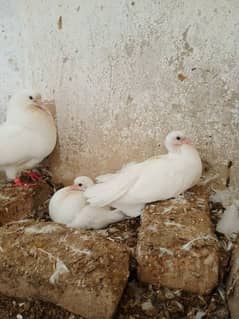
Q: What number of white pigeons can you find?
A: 3